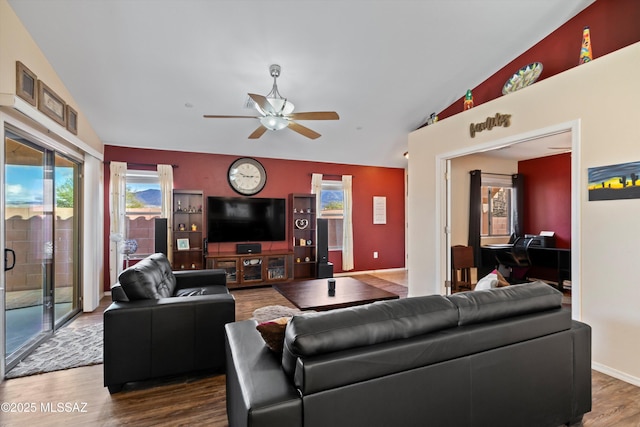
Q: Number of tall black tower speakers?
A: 2